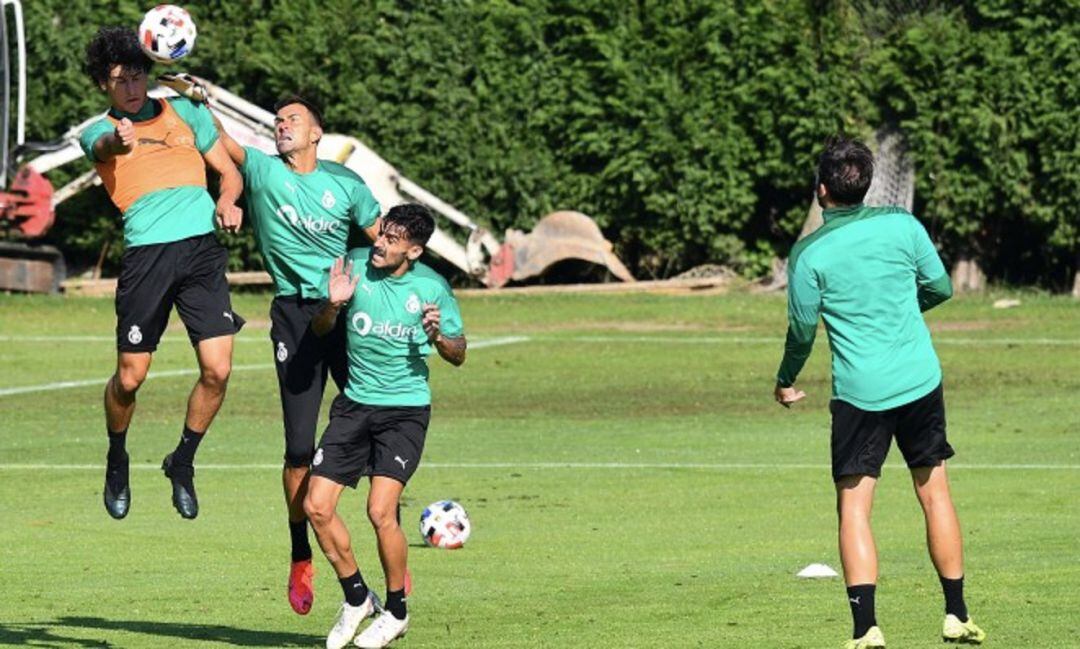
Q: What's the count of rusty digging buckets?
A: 1